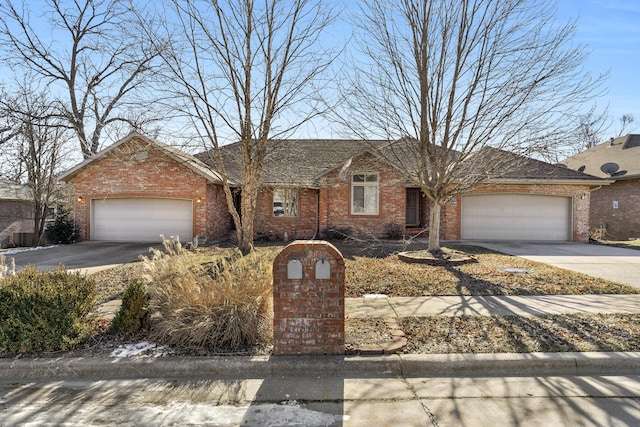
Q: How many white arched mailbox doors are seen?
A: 2